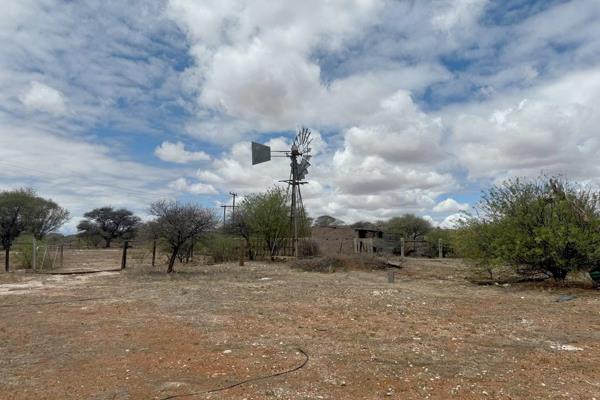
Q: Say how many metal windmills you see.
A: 1